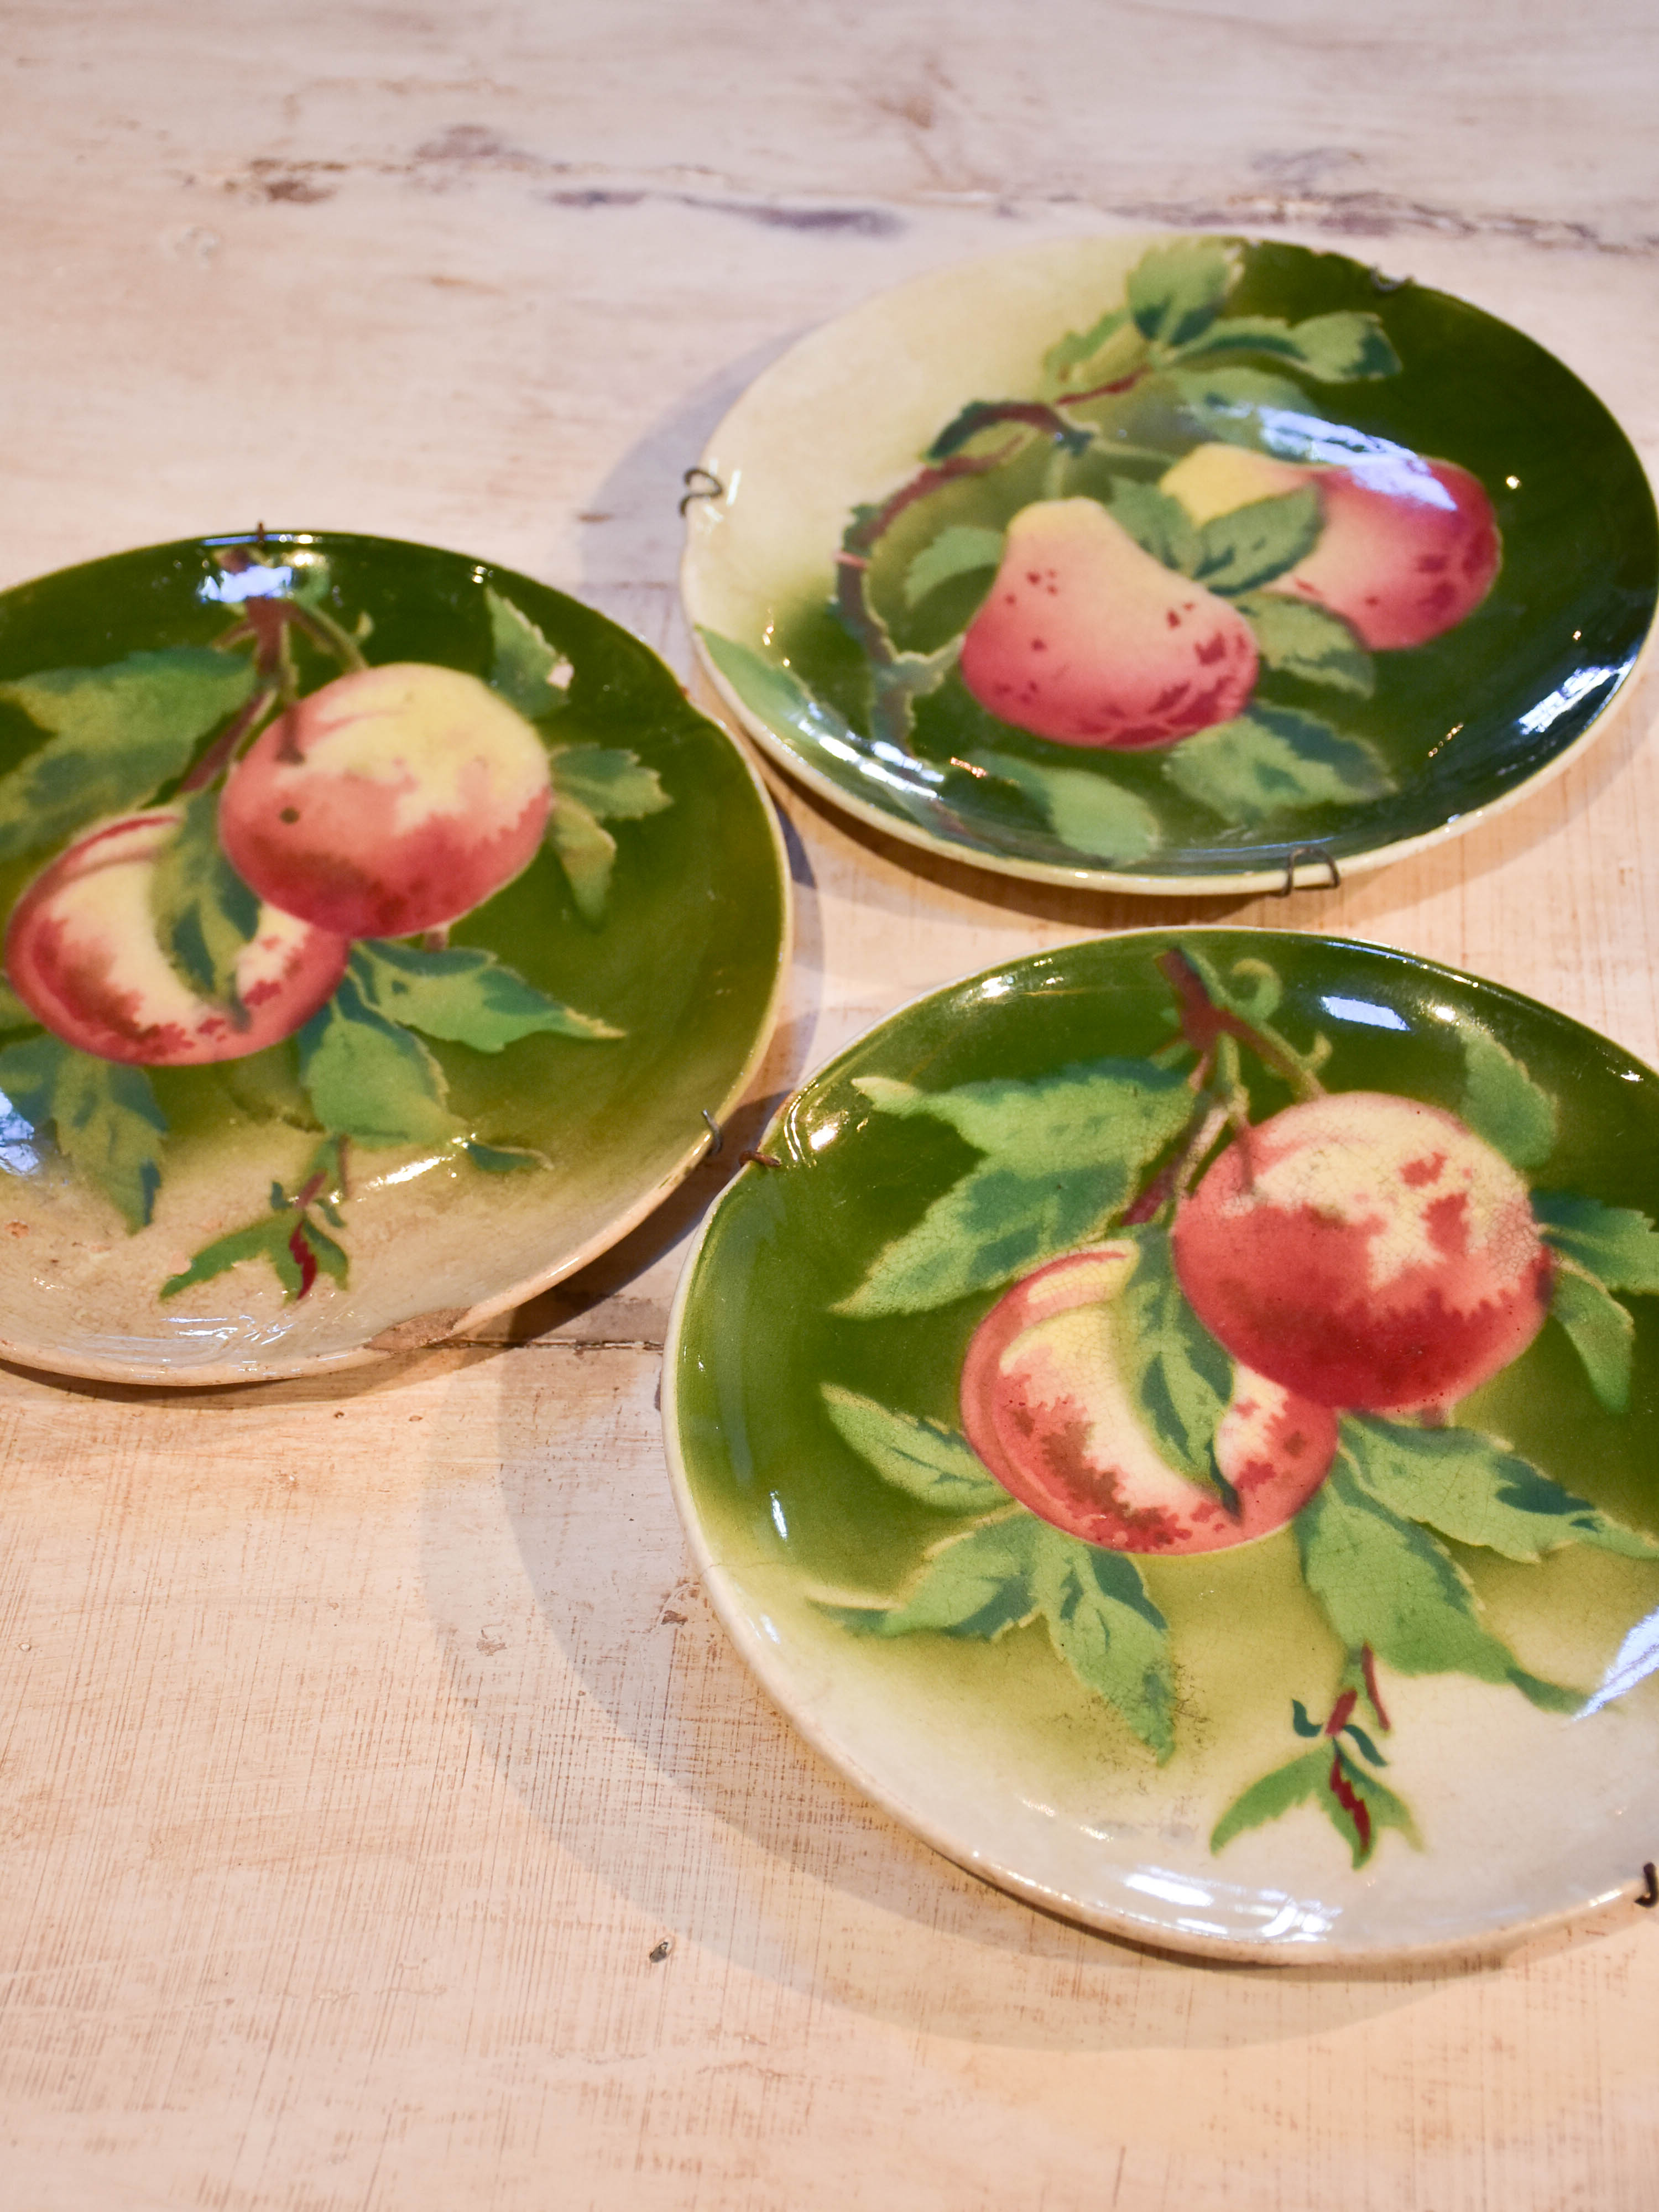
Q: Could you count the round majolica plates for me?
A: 3